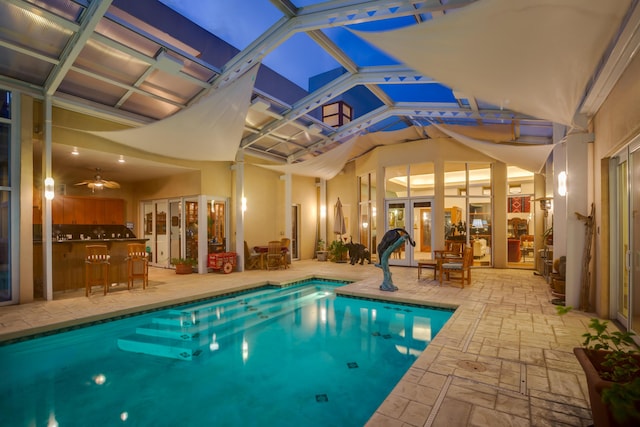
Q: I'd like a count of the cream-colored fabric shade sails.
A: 4